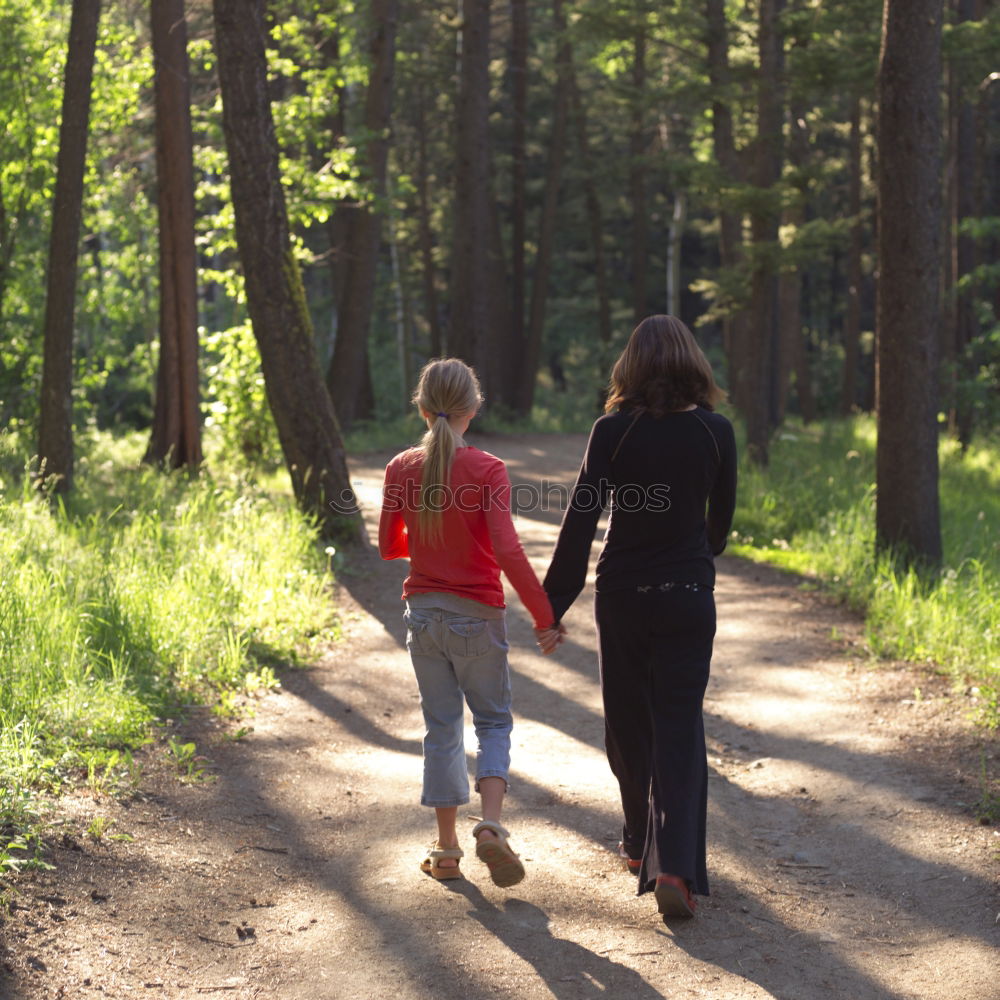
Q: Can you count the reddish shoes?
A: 2